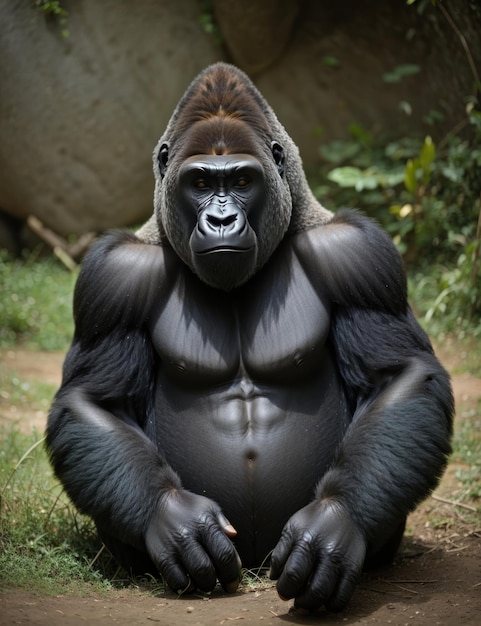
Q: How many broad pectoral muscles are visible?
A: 2